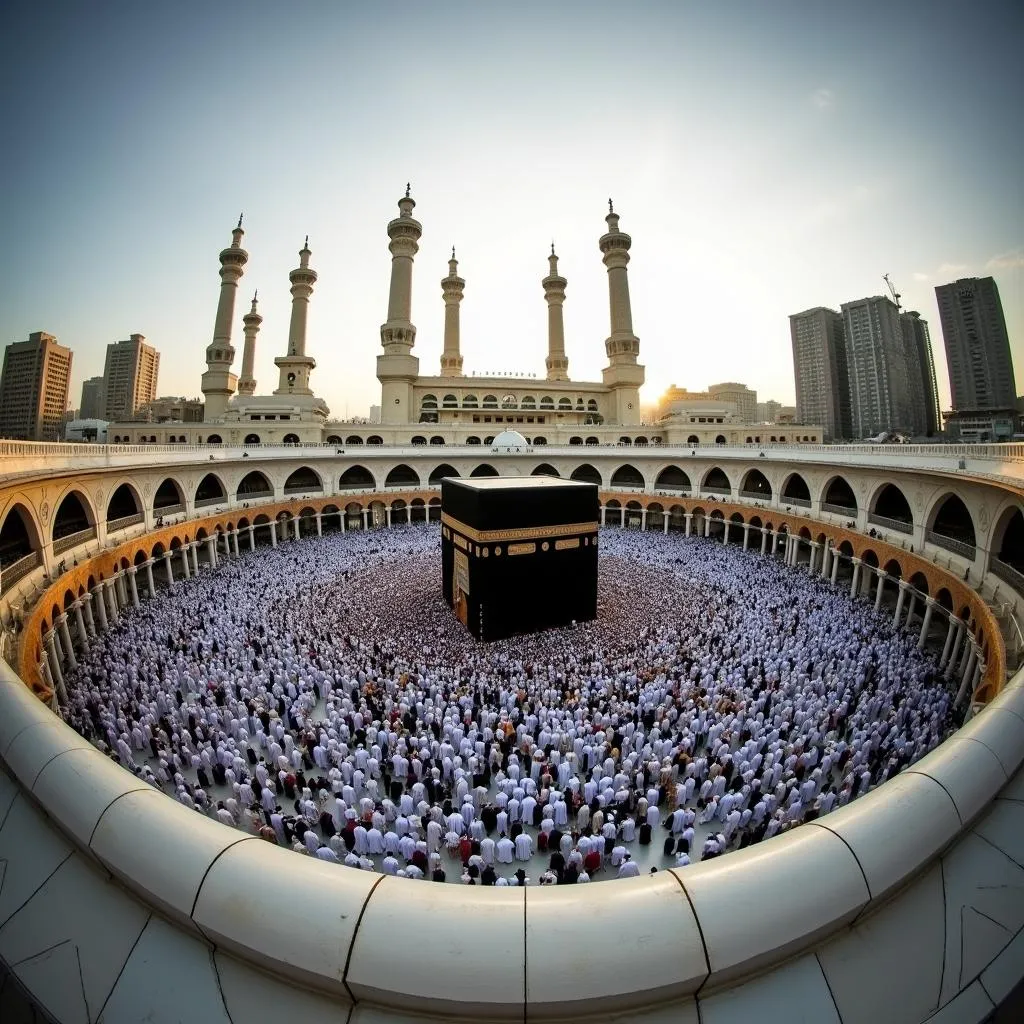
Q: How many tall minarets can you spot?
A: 7